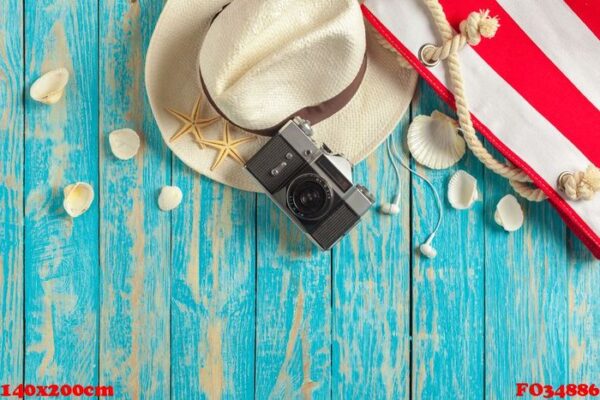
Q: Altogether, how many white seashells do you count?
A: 7